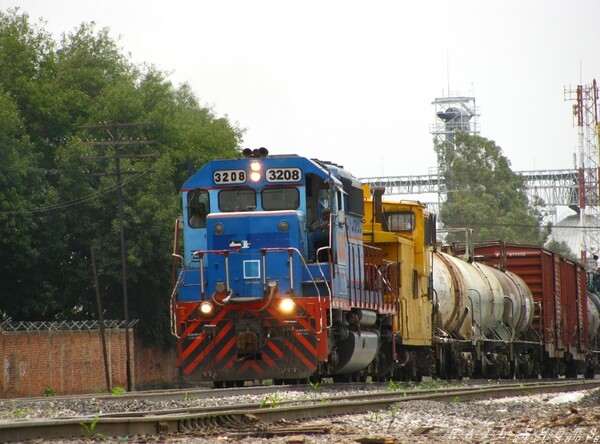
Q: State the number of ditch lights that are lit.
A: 2